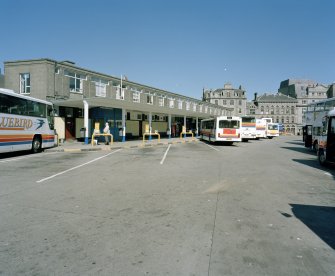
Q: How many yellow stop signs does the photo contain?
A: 3